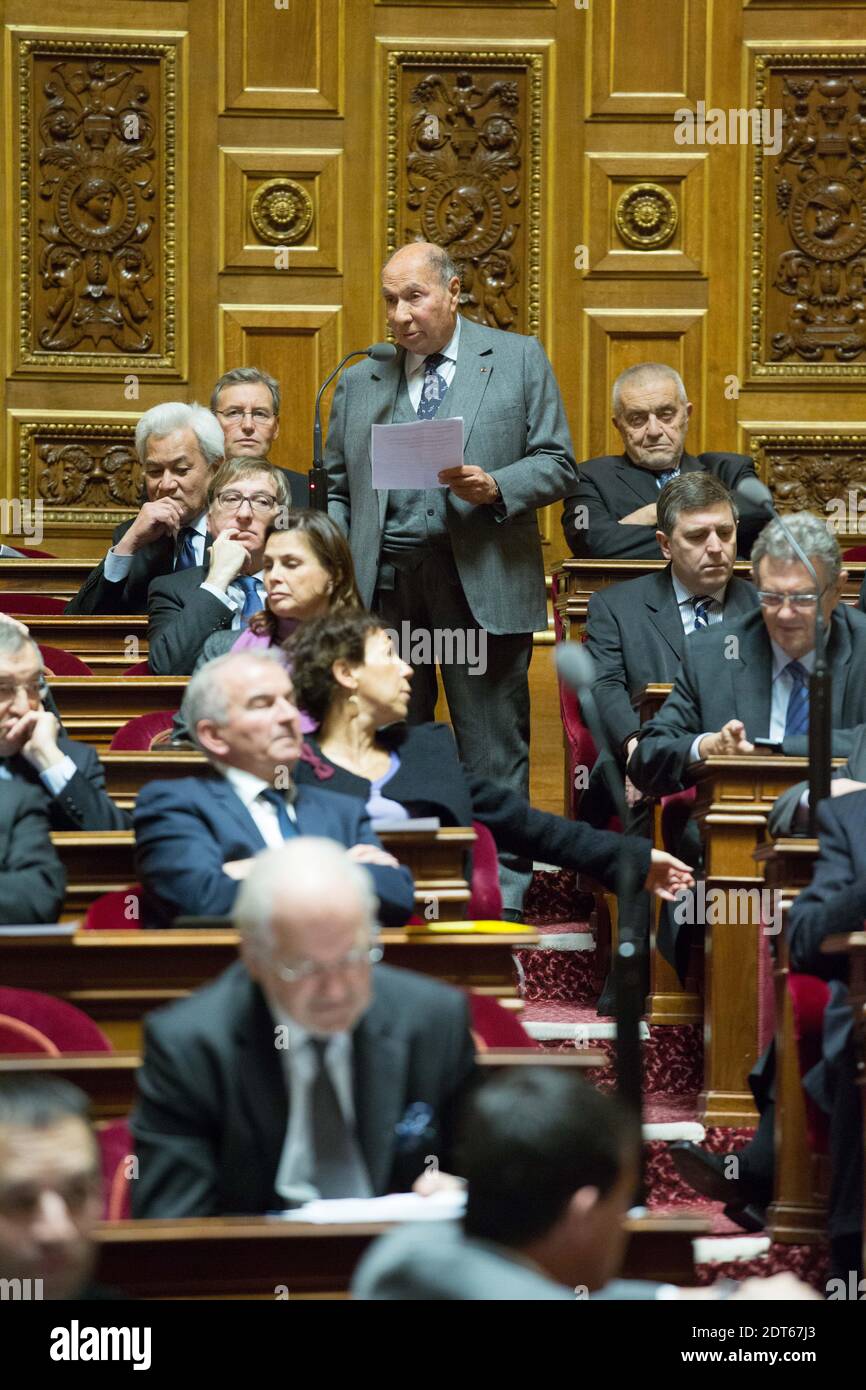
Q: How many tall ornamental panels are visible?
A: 3